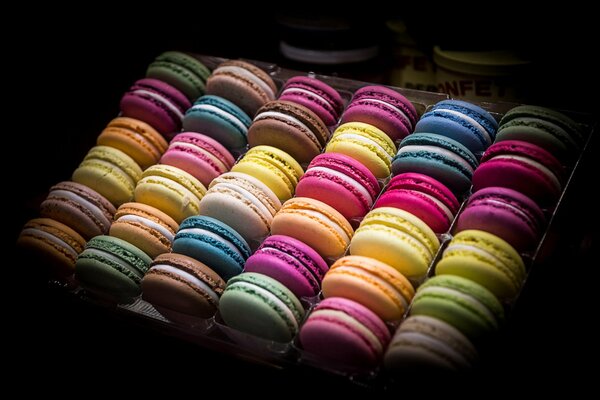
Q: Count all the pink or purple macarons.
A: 10